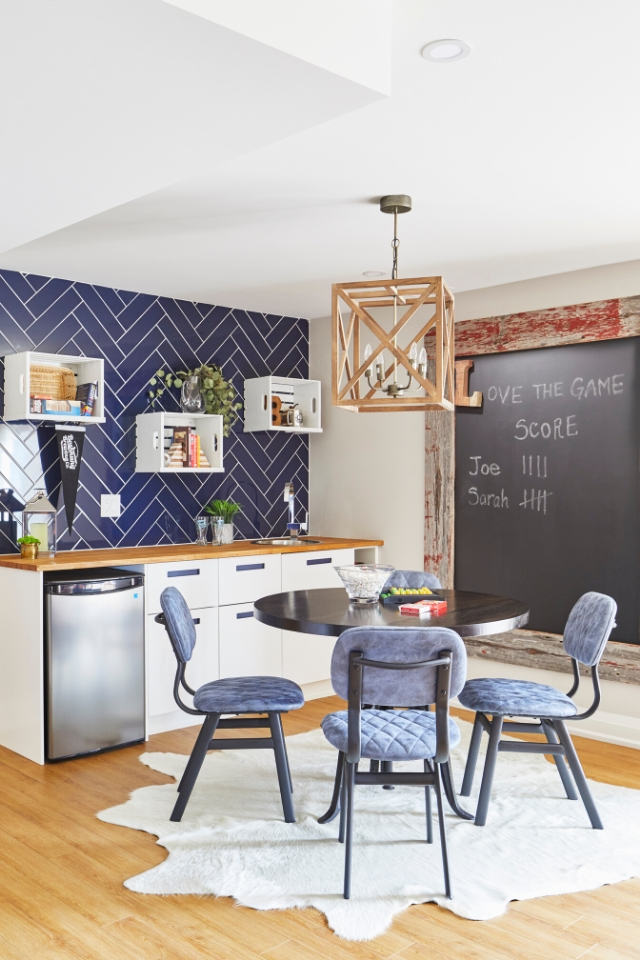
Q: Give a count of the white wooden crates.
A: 3